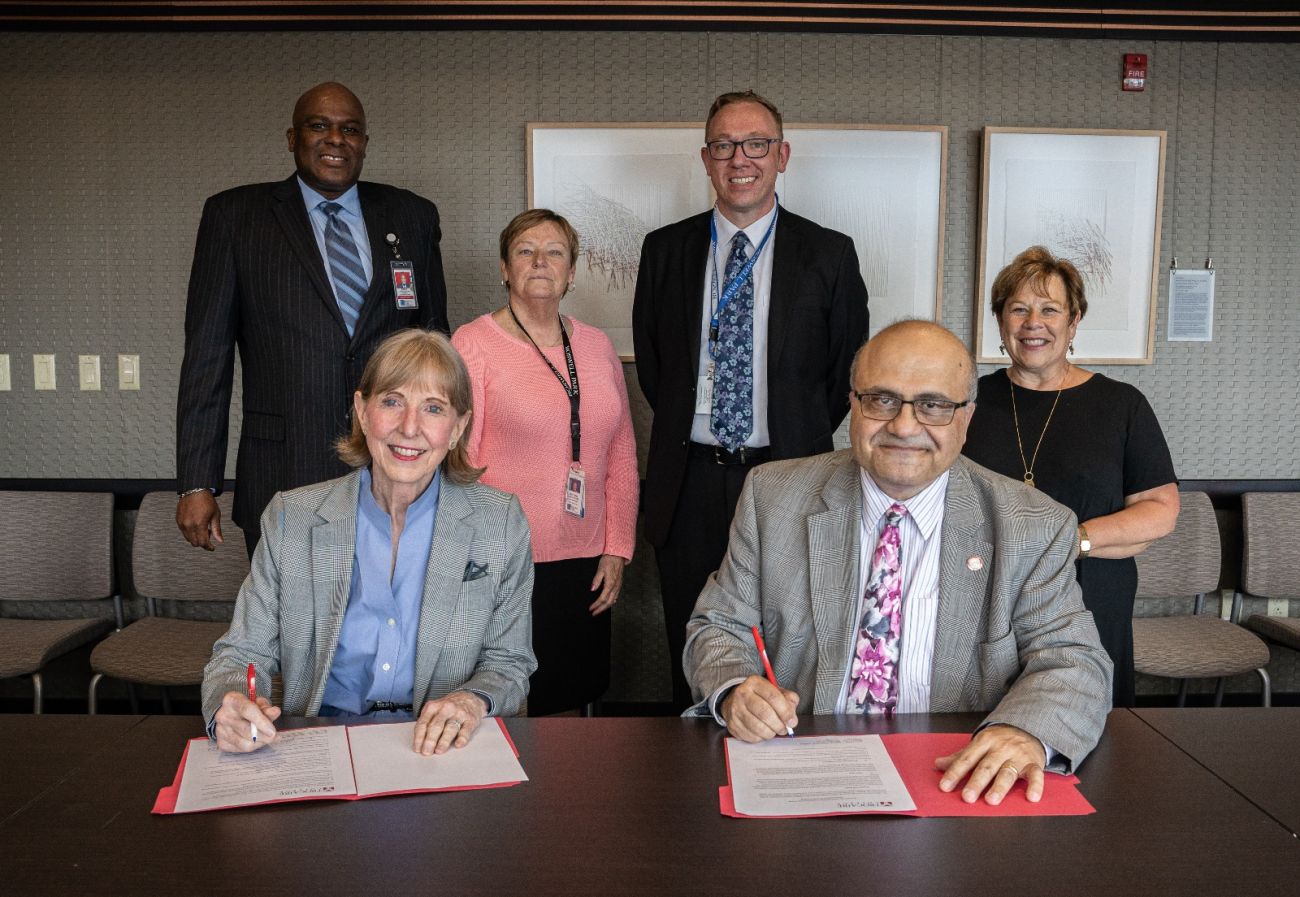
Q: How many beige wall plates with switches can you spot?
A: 4